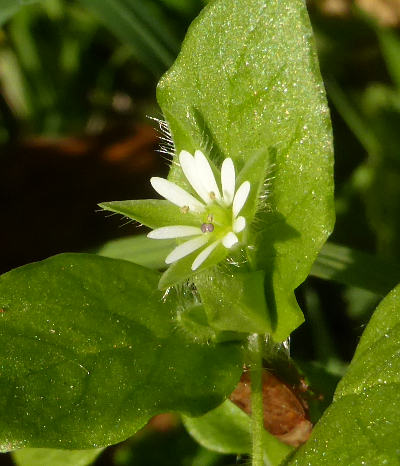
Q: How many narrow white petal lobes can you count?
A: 10